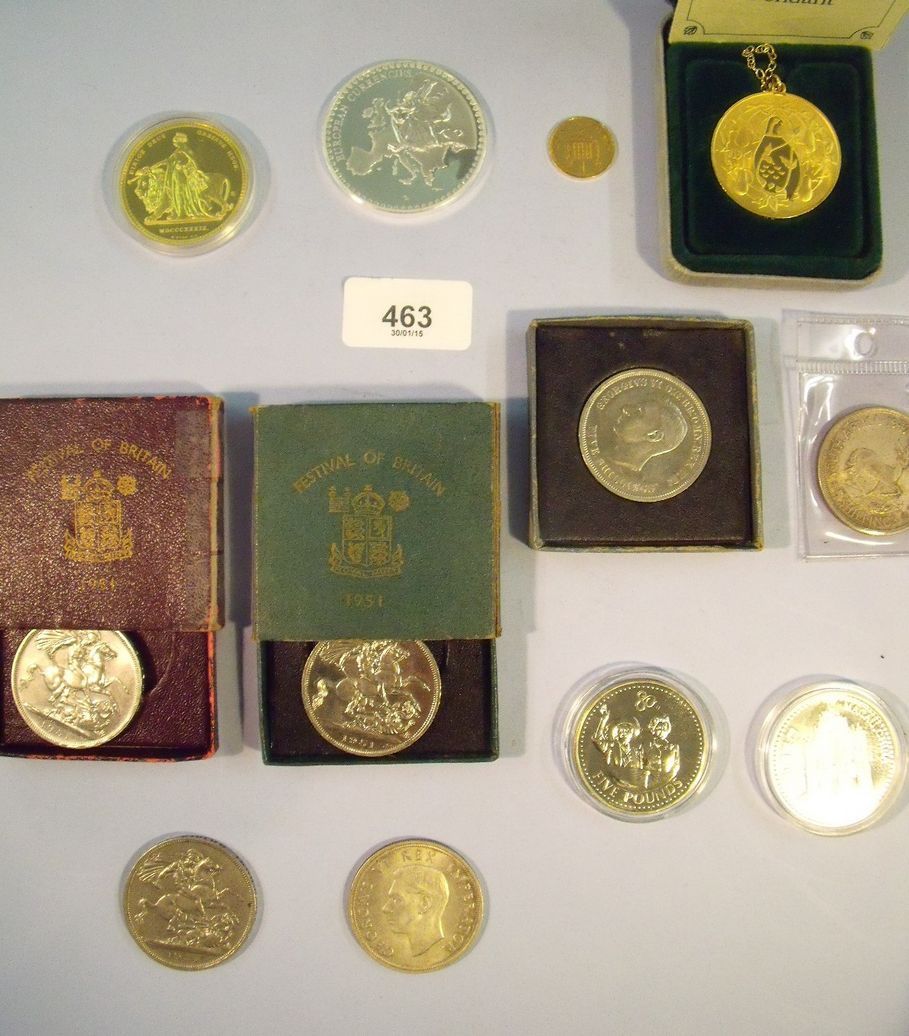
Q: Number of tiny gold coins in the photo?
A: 1